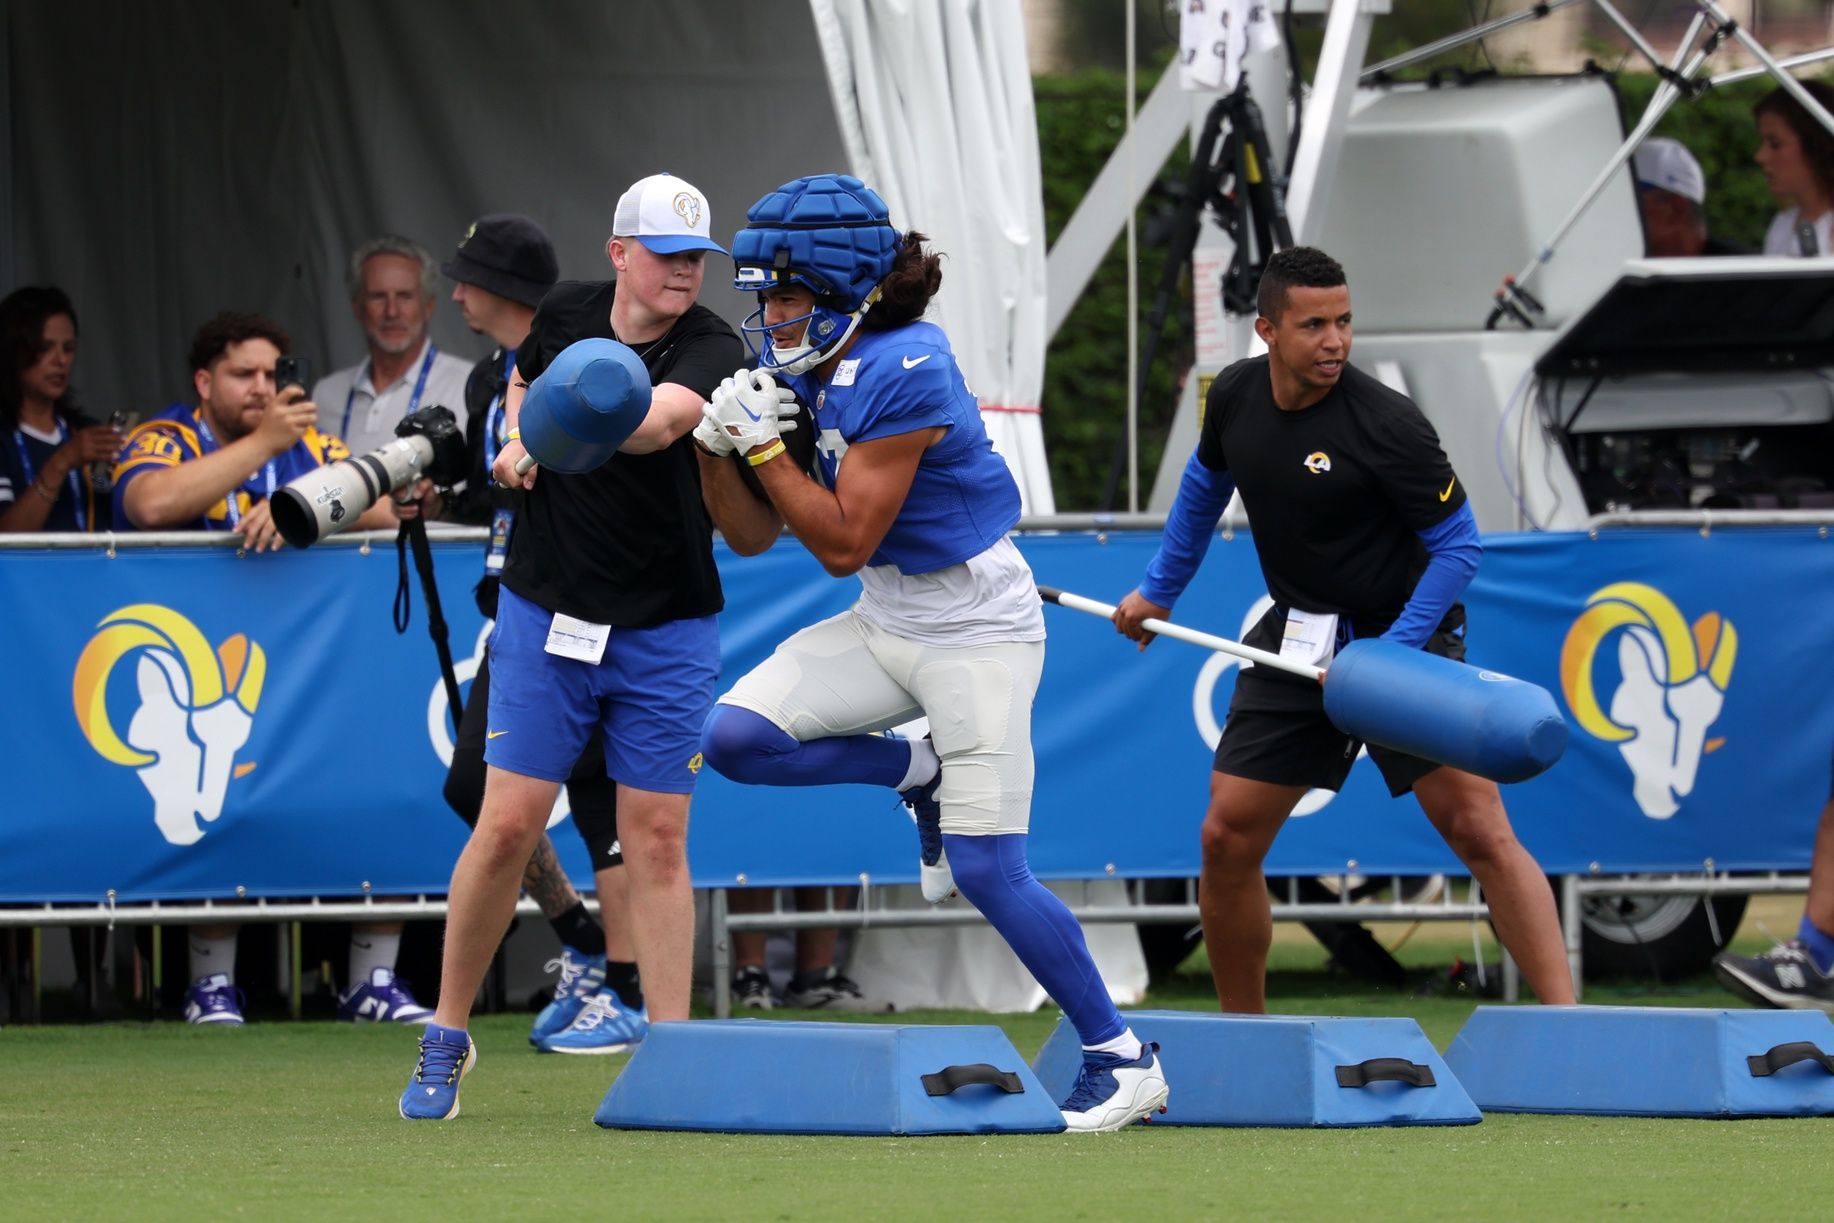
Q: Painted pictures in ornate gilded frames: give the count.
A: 0